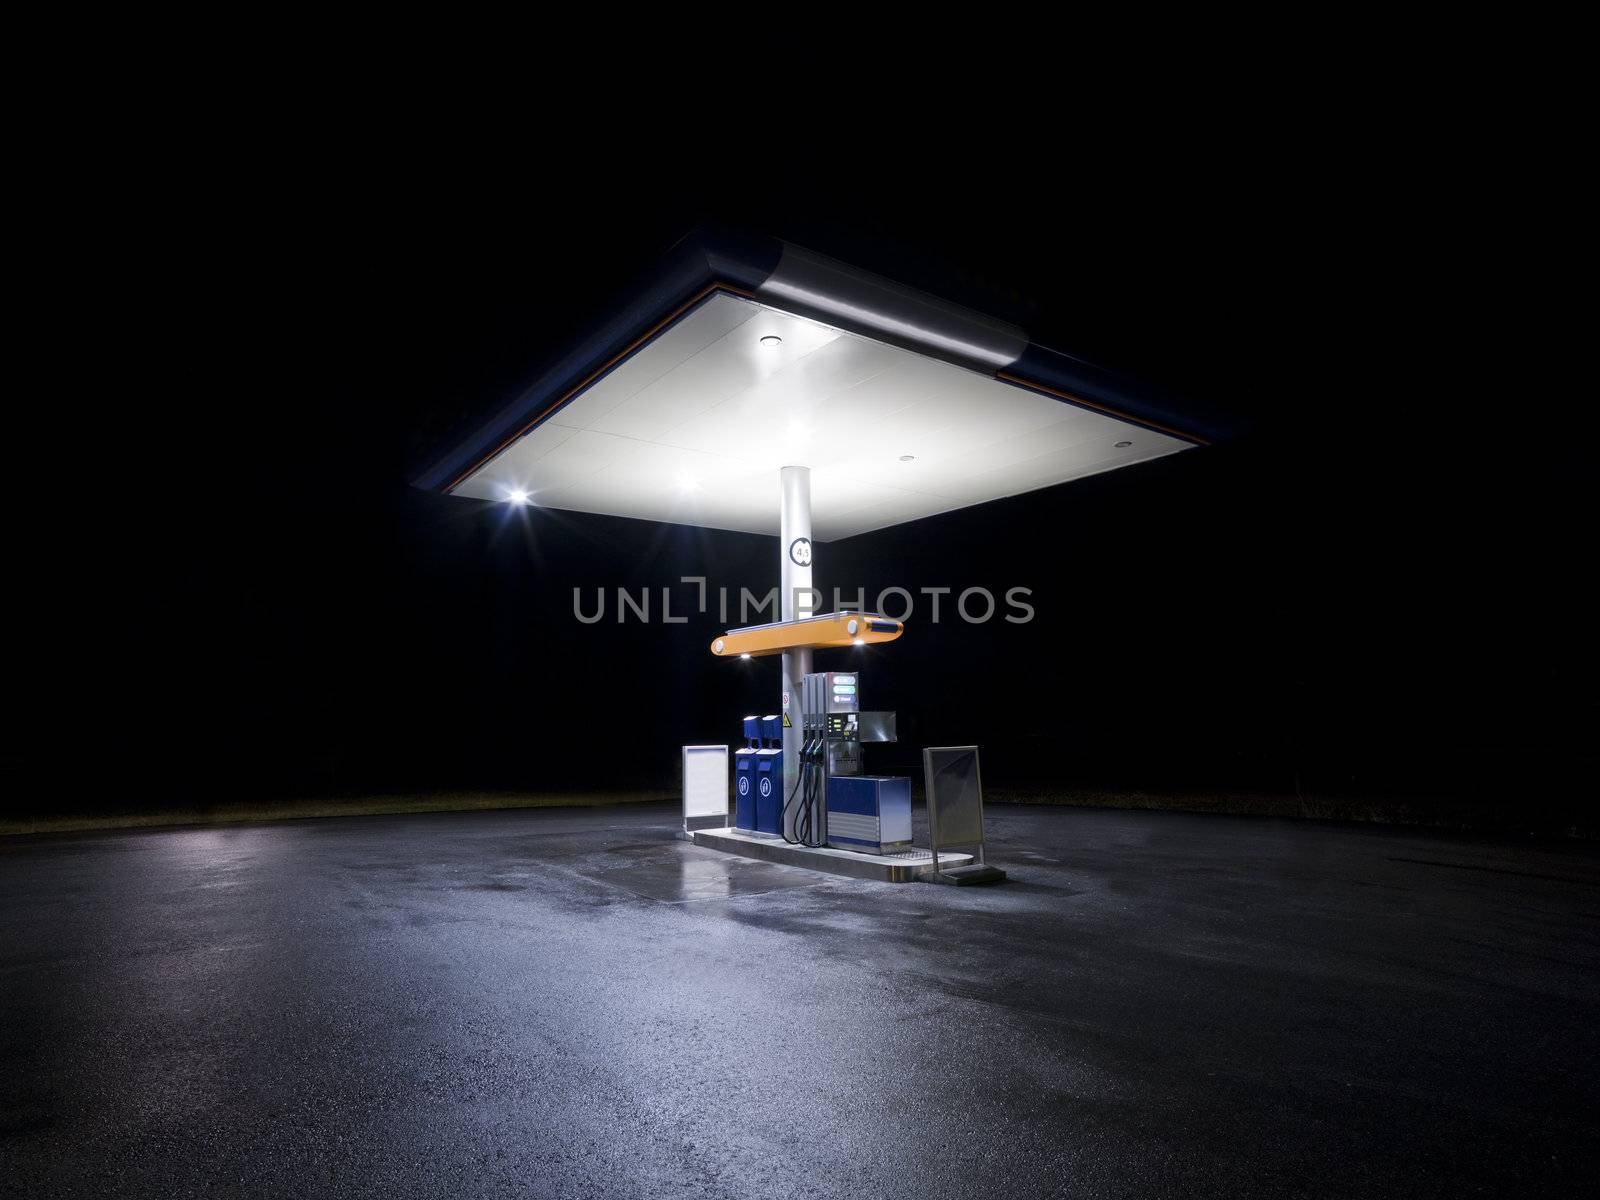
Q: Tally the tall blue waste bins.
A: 2